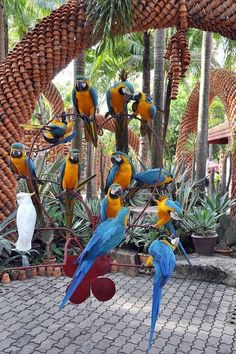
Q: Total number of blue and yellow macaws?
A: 12